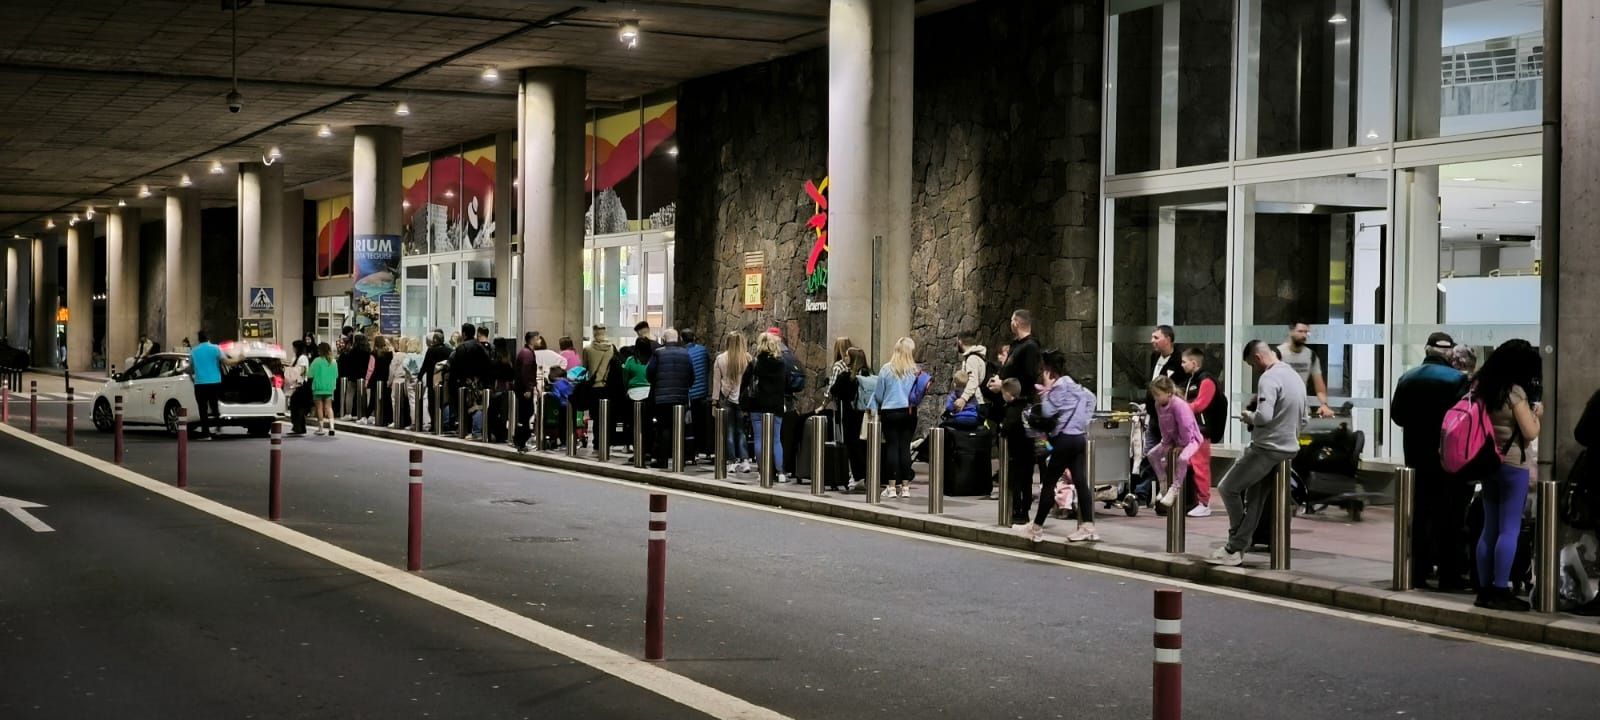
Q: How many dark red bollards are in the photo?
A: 9